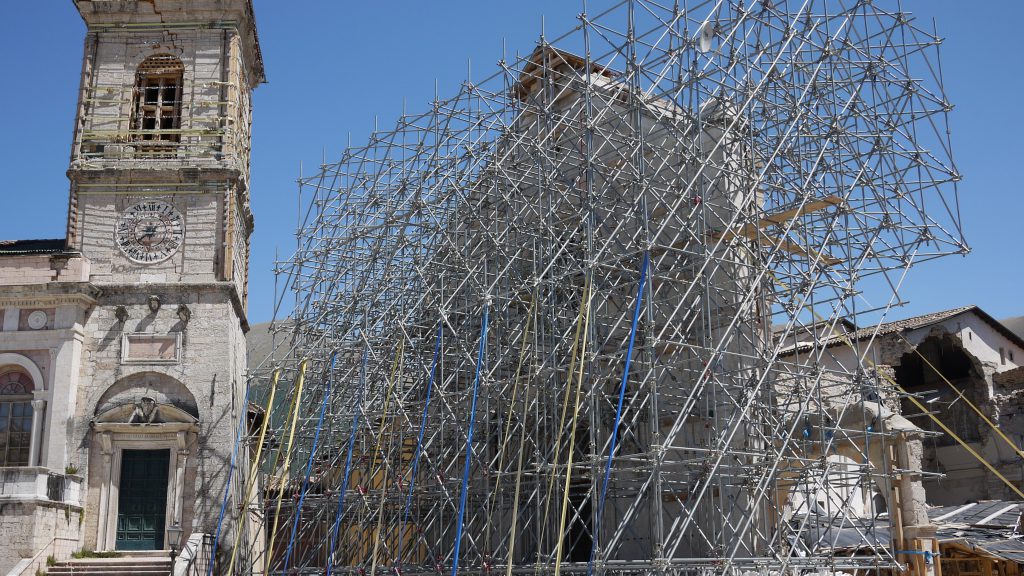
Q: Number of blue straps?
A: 6